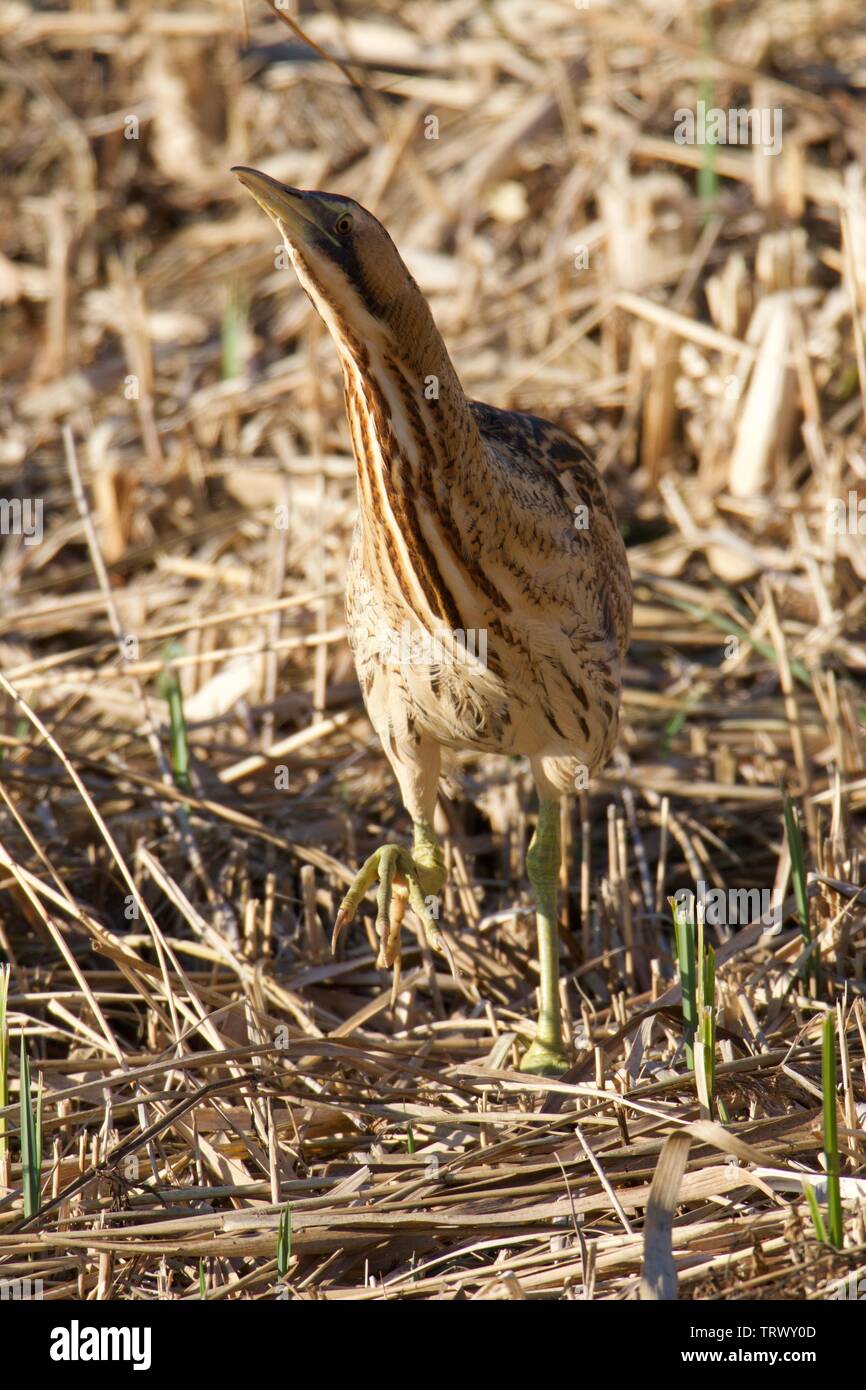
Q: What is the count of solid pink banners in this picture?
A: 0